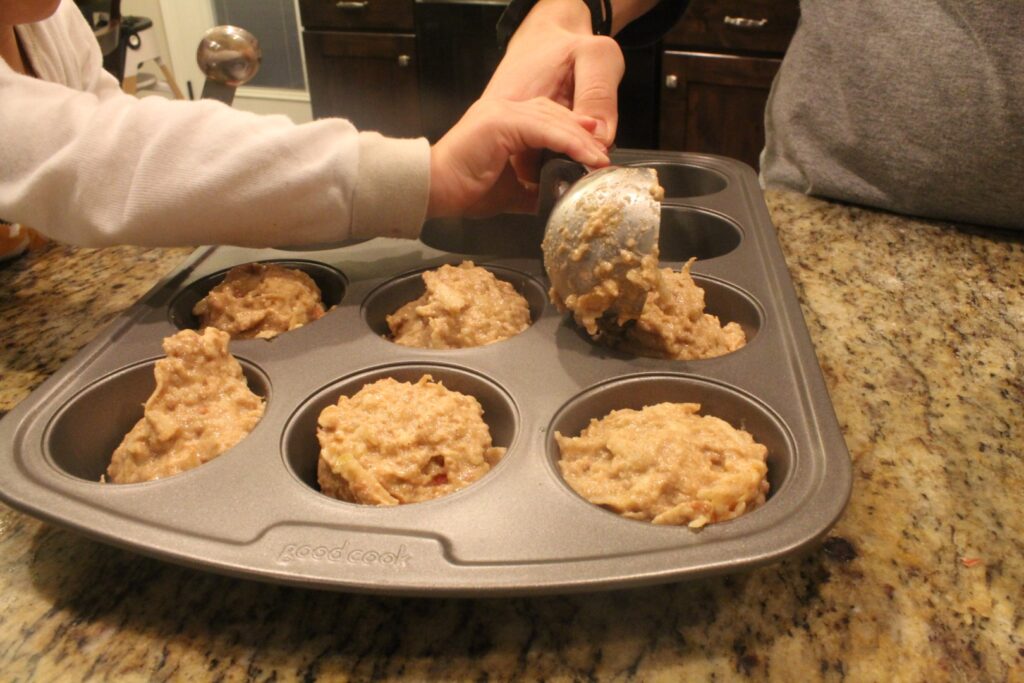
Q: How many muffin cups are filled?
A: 6